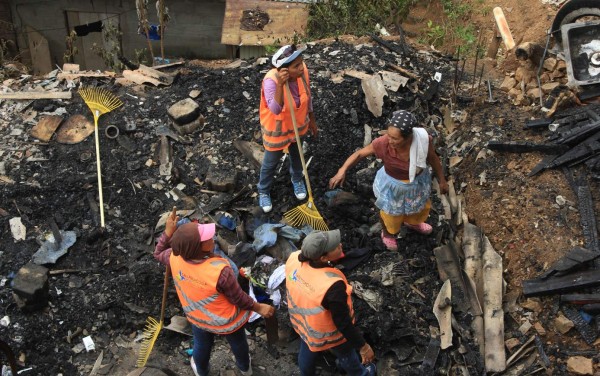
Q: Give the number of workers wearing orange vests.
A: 3